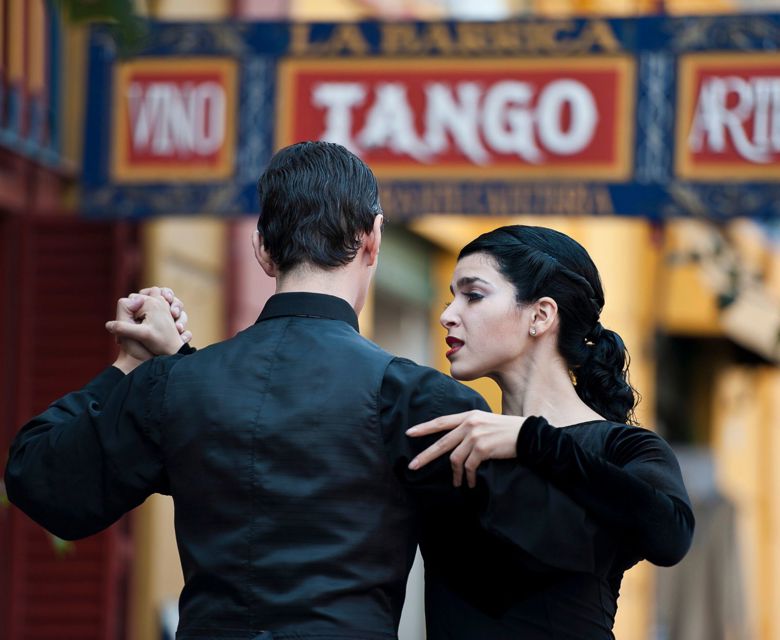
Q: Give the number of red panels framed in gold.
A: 3